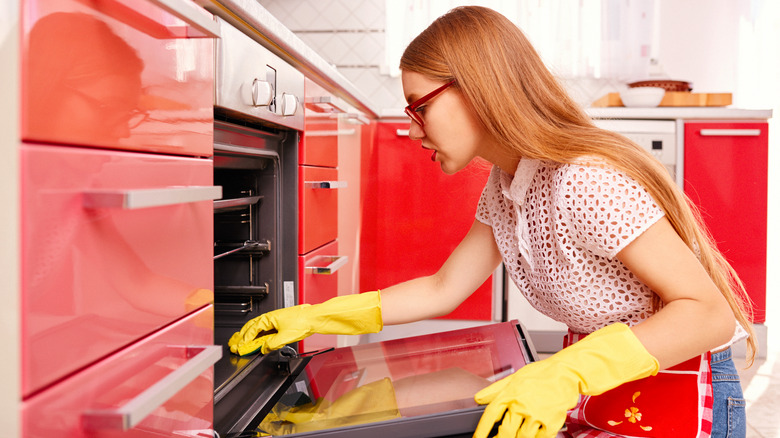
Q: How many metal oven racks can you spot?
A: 3